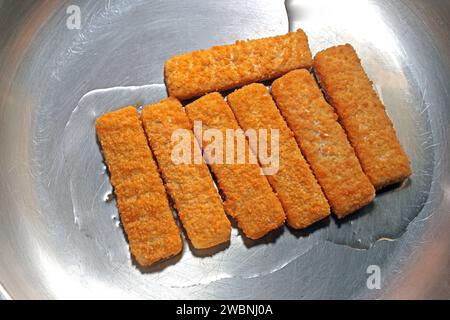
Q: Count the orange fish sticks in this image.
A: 7